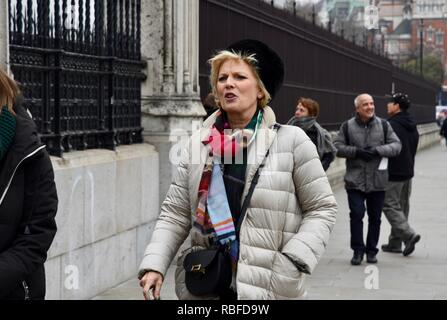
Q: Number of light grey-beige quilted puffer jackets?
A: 1